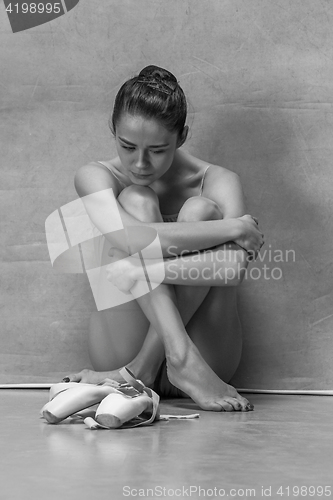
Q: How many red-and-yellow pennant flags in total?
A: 0